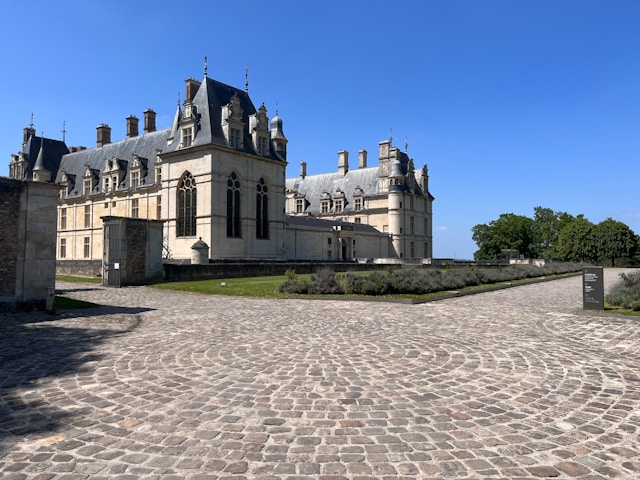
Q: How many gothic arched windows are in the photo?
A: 3